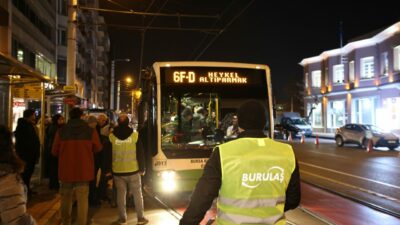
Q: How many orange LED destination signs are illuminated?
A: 1